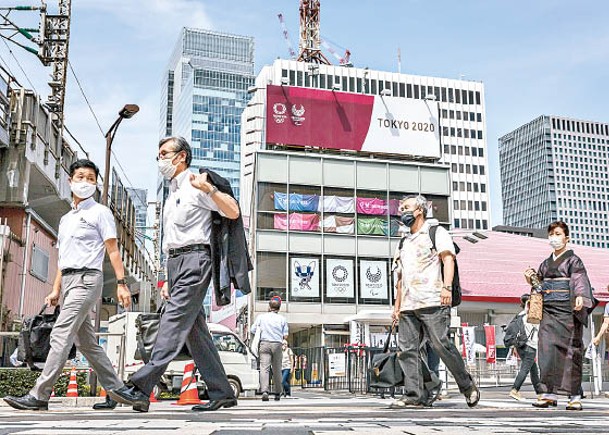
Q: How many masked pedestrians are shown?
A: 4